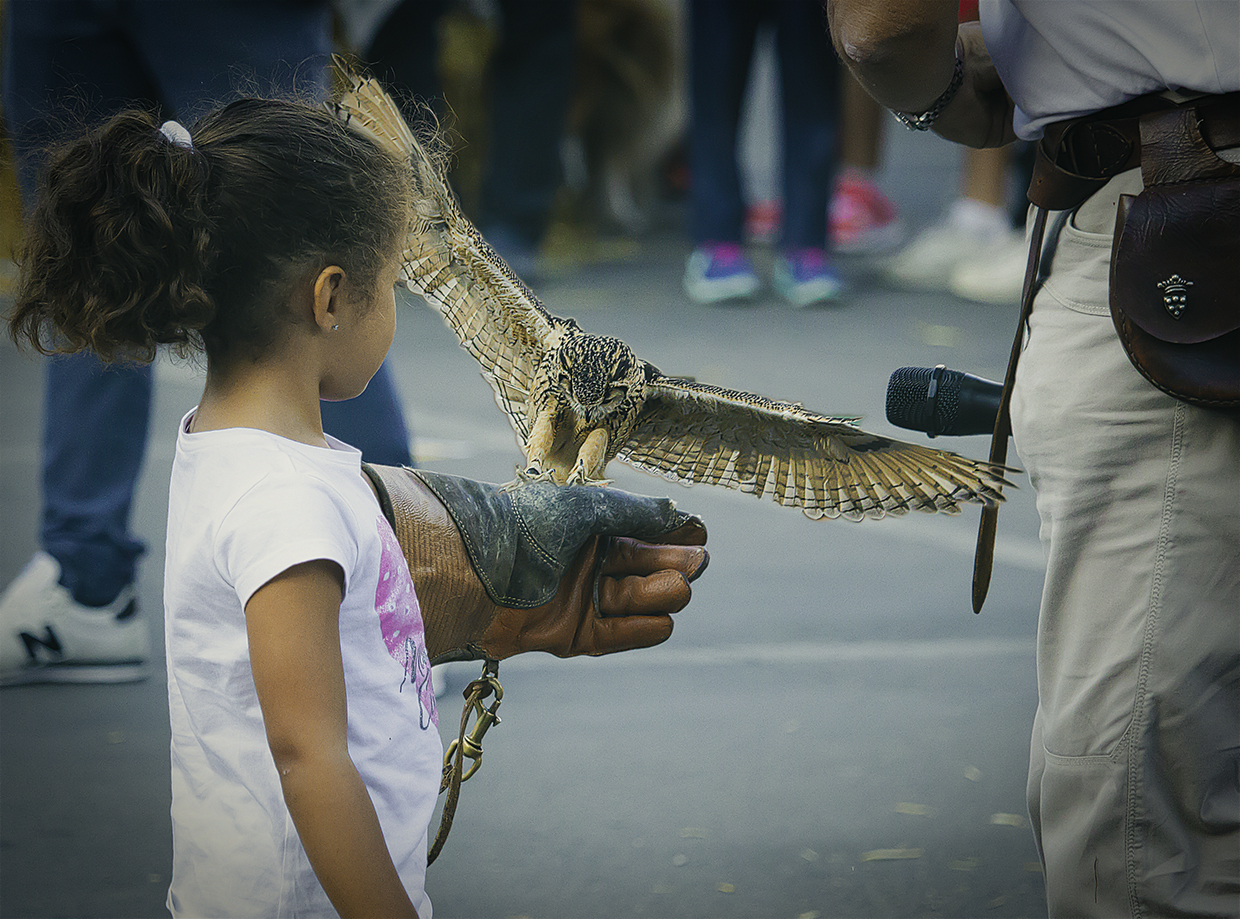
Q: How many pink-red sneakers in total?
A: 2